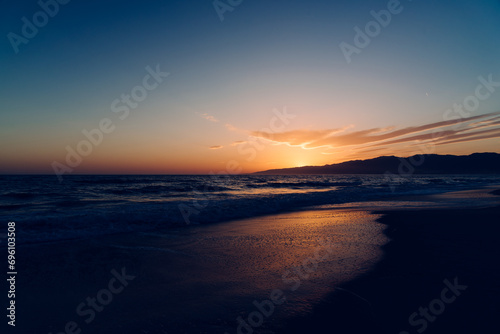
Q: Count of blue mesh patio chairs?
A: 0